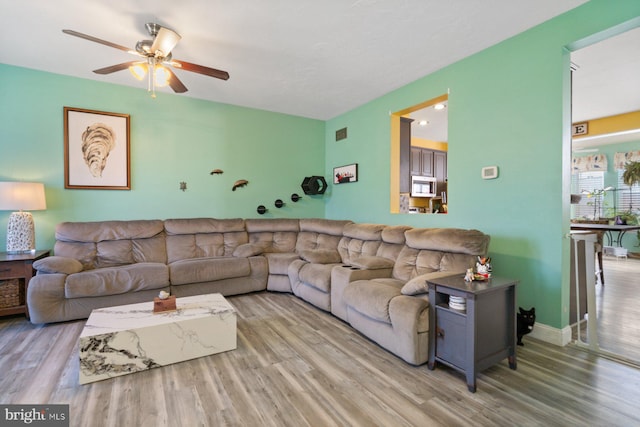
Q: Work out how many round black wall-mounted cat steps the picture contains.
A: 3